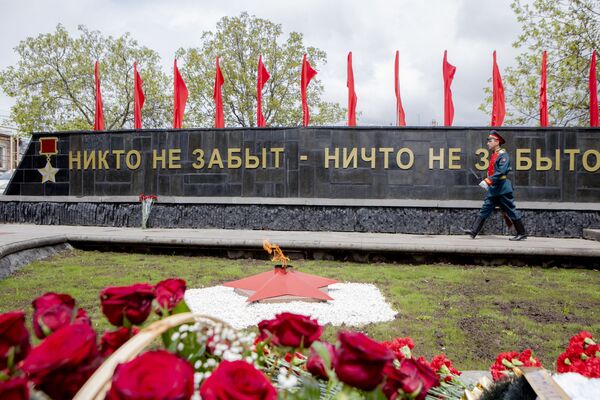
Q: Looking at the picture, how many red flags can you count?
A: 12